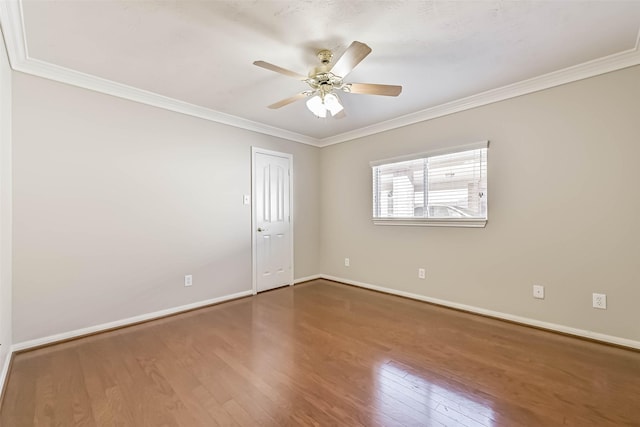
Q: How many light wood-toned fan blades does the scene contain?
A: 5